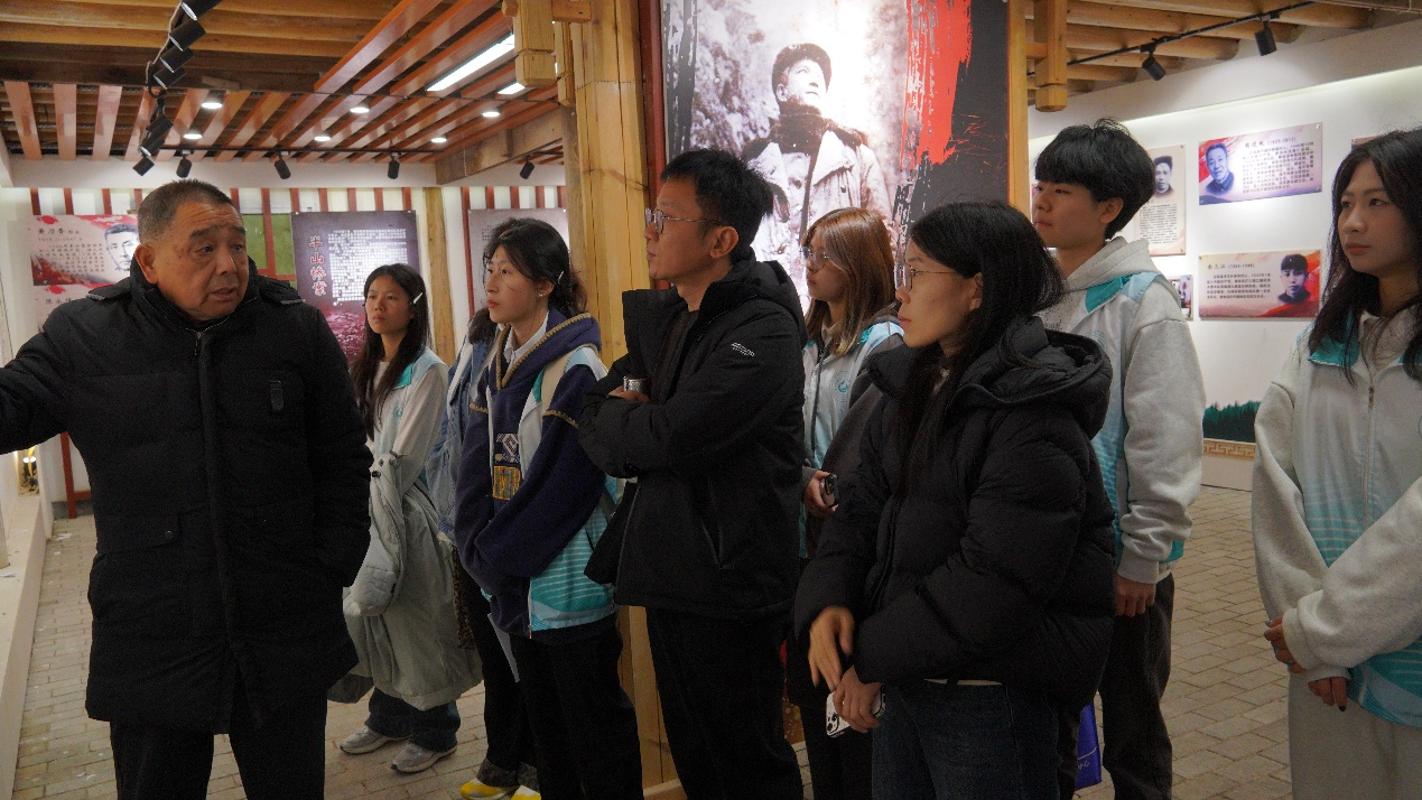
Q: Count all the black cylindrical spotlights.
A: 13